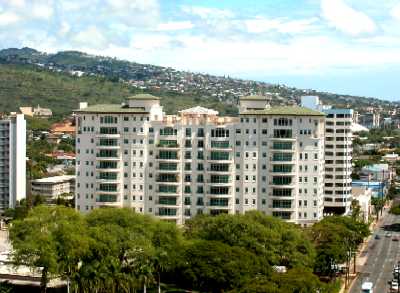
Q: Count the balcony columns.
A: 4